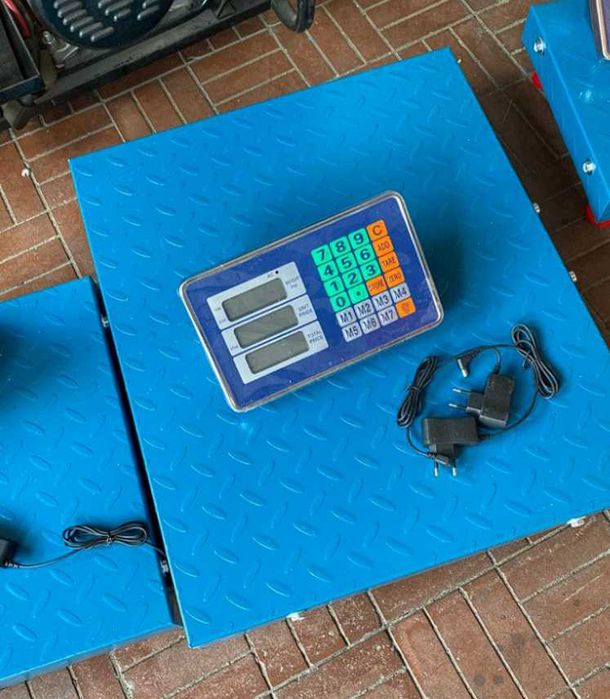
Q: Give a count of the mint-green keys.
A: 11